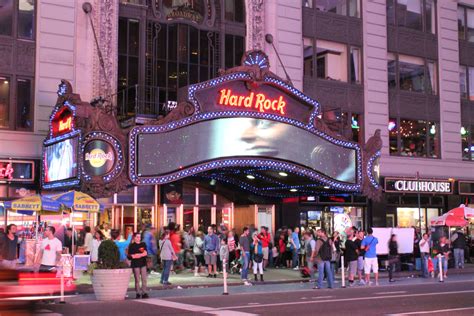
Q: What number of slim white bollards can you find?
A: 4